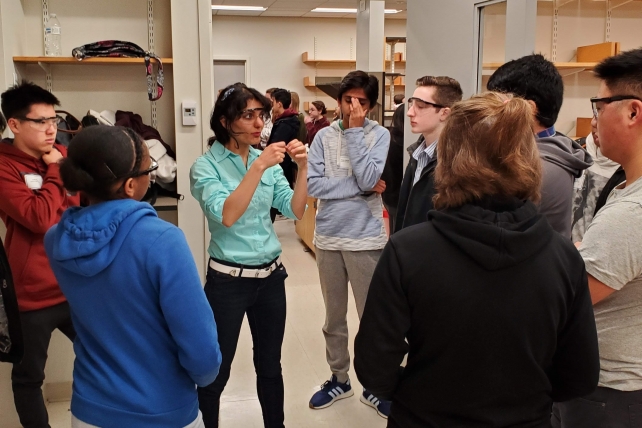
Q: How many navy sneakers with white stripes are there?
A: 2